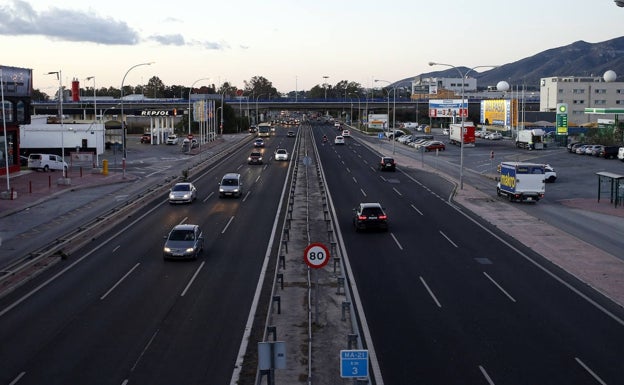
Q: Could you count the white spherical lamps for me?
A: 2